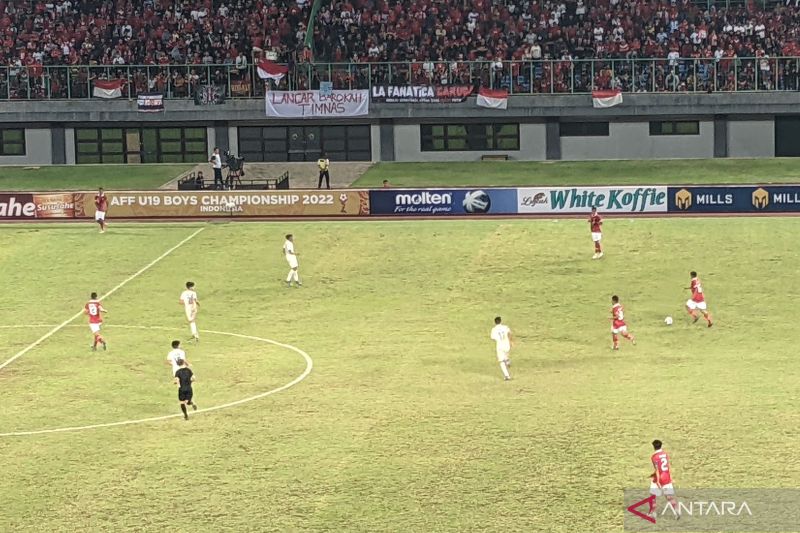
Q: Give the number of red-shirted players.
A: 6